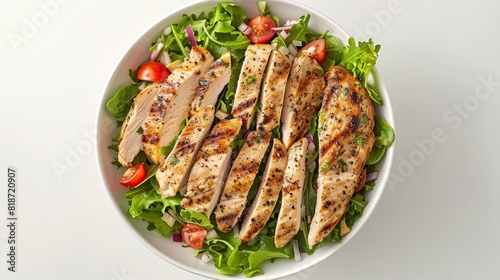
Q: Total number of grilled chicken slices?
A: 12